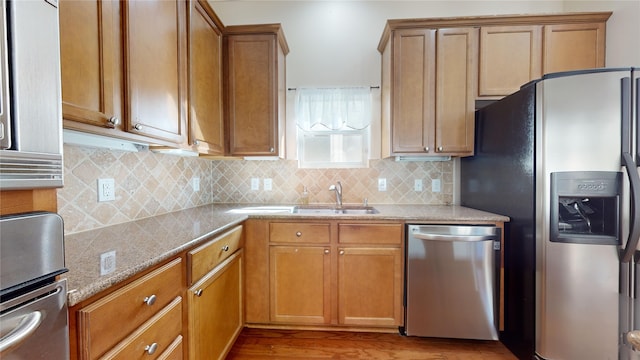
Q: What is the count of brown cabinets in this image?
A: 11